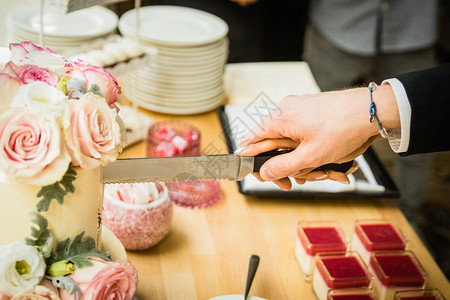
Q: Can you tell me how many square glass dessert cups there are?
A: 6